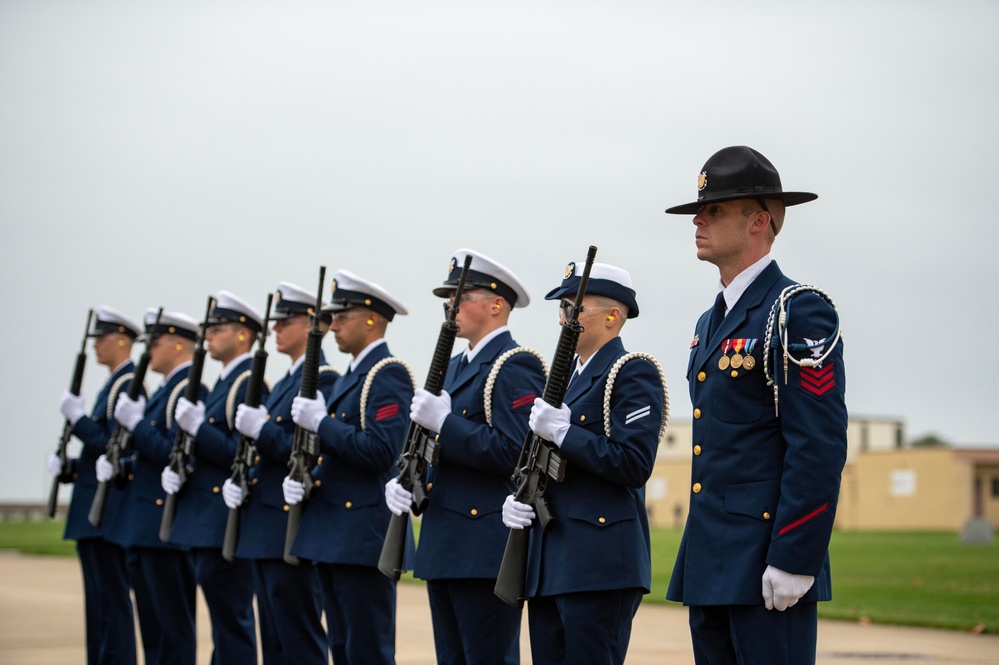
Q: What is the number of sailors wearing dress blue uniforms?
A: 8